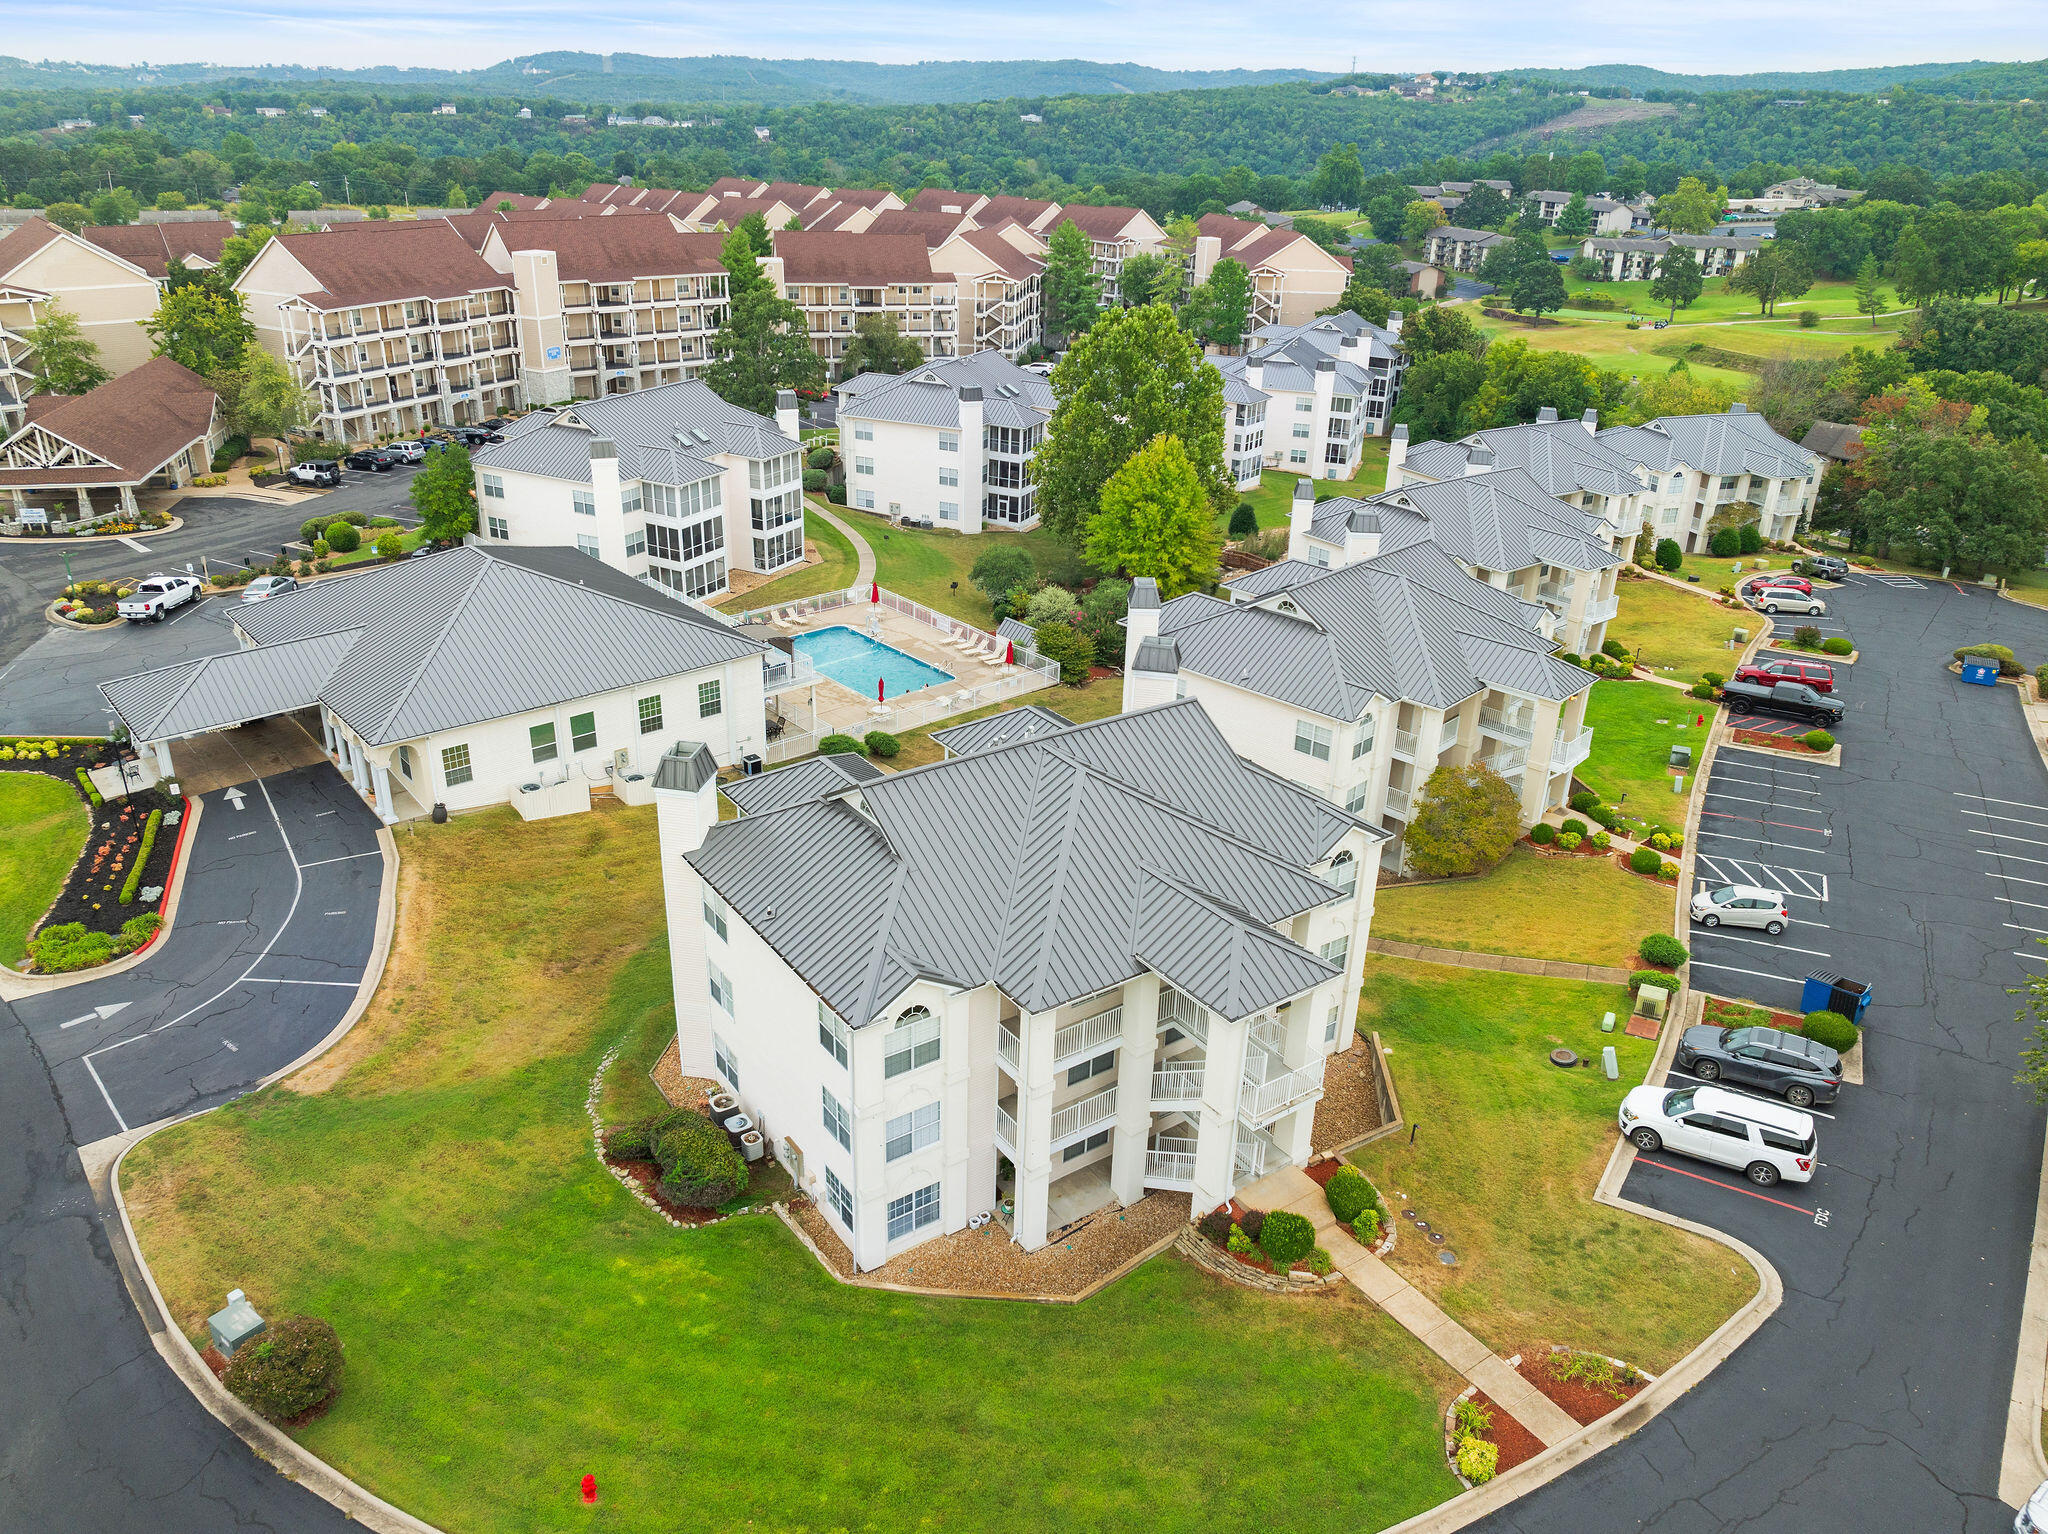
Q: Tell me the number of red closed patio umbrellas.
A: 3